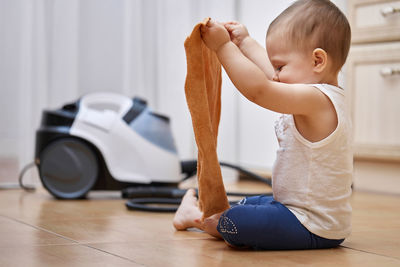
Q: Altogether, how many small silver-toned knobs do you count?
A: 2